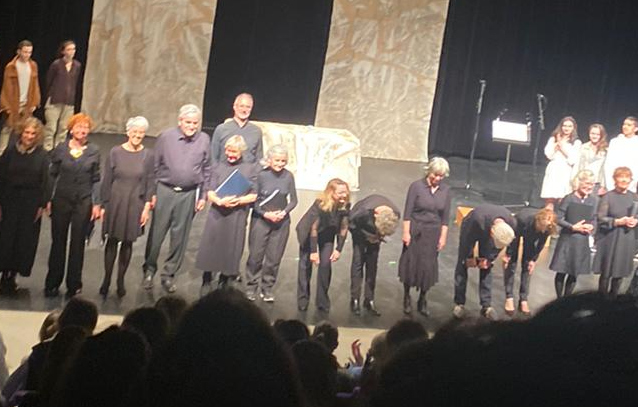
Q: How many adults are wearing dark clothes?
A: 14